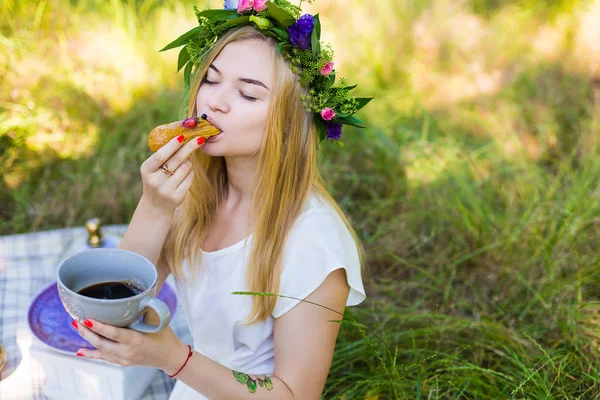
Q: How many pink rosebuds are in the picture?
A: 4